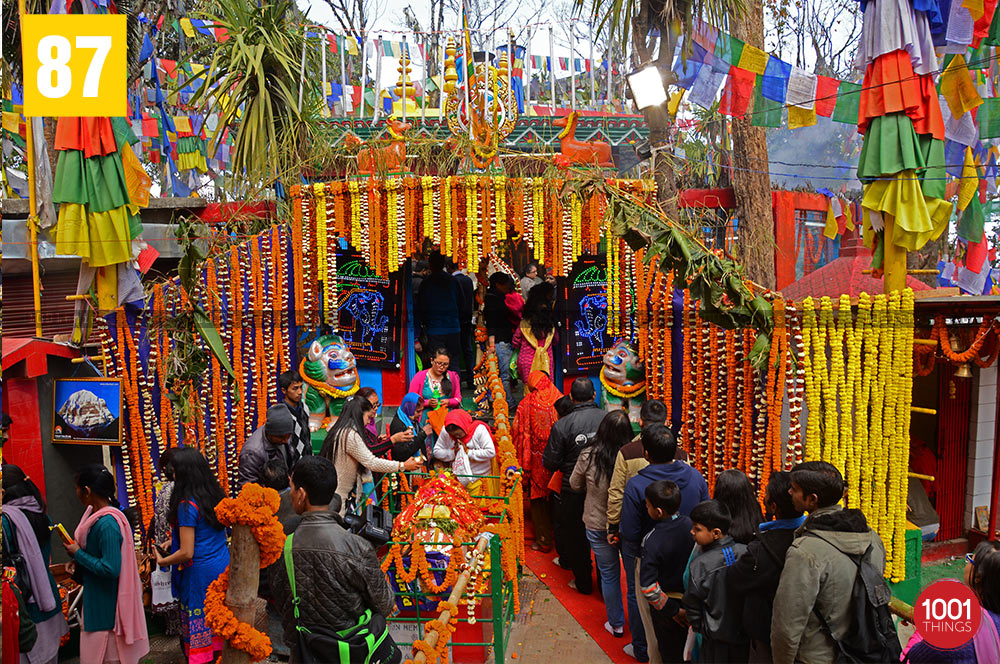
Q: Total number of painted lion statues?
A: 2